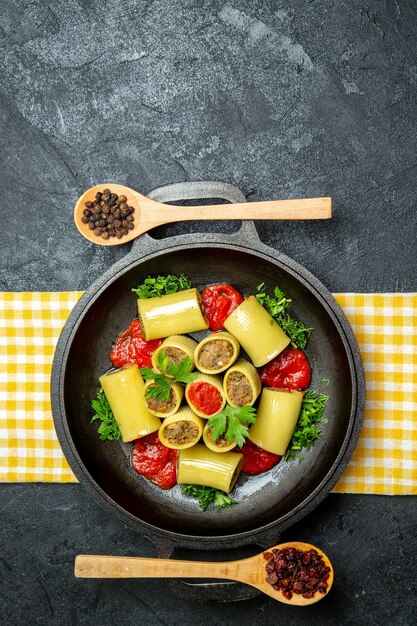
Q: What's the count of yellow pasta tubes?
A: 12